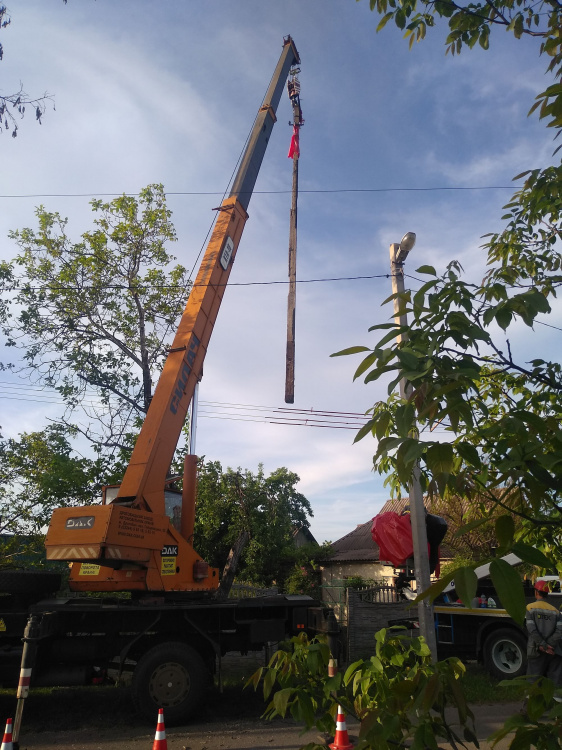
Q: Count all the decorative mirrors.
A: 0